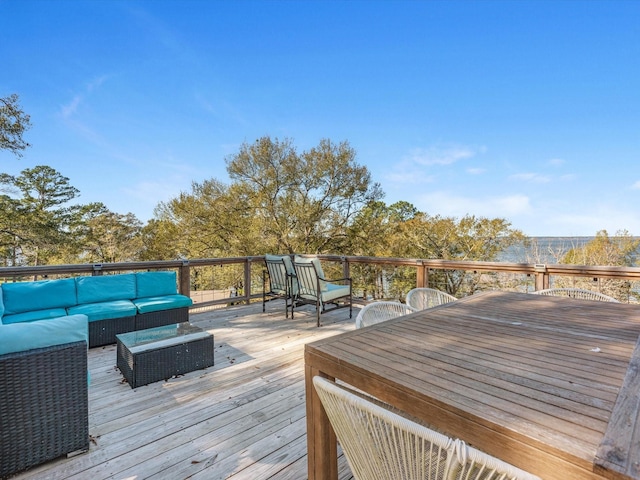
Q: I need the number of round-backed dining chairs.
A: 4